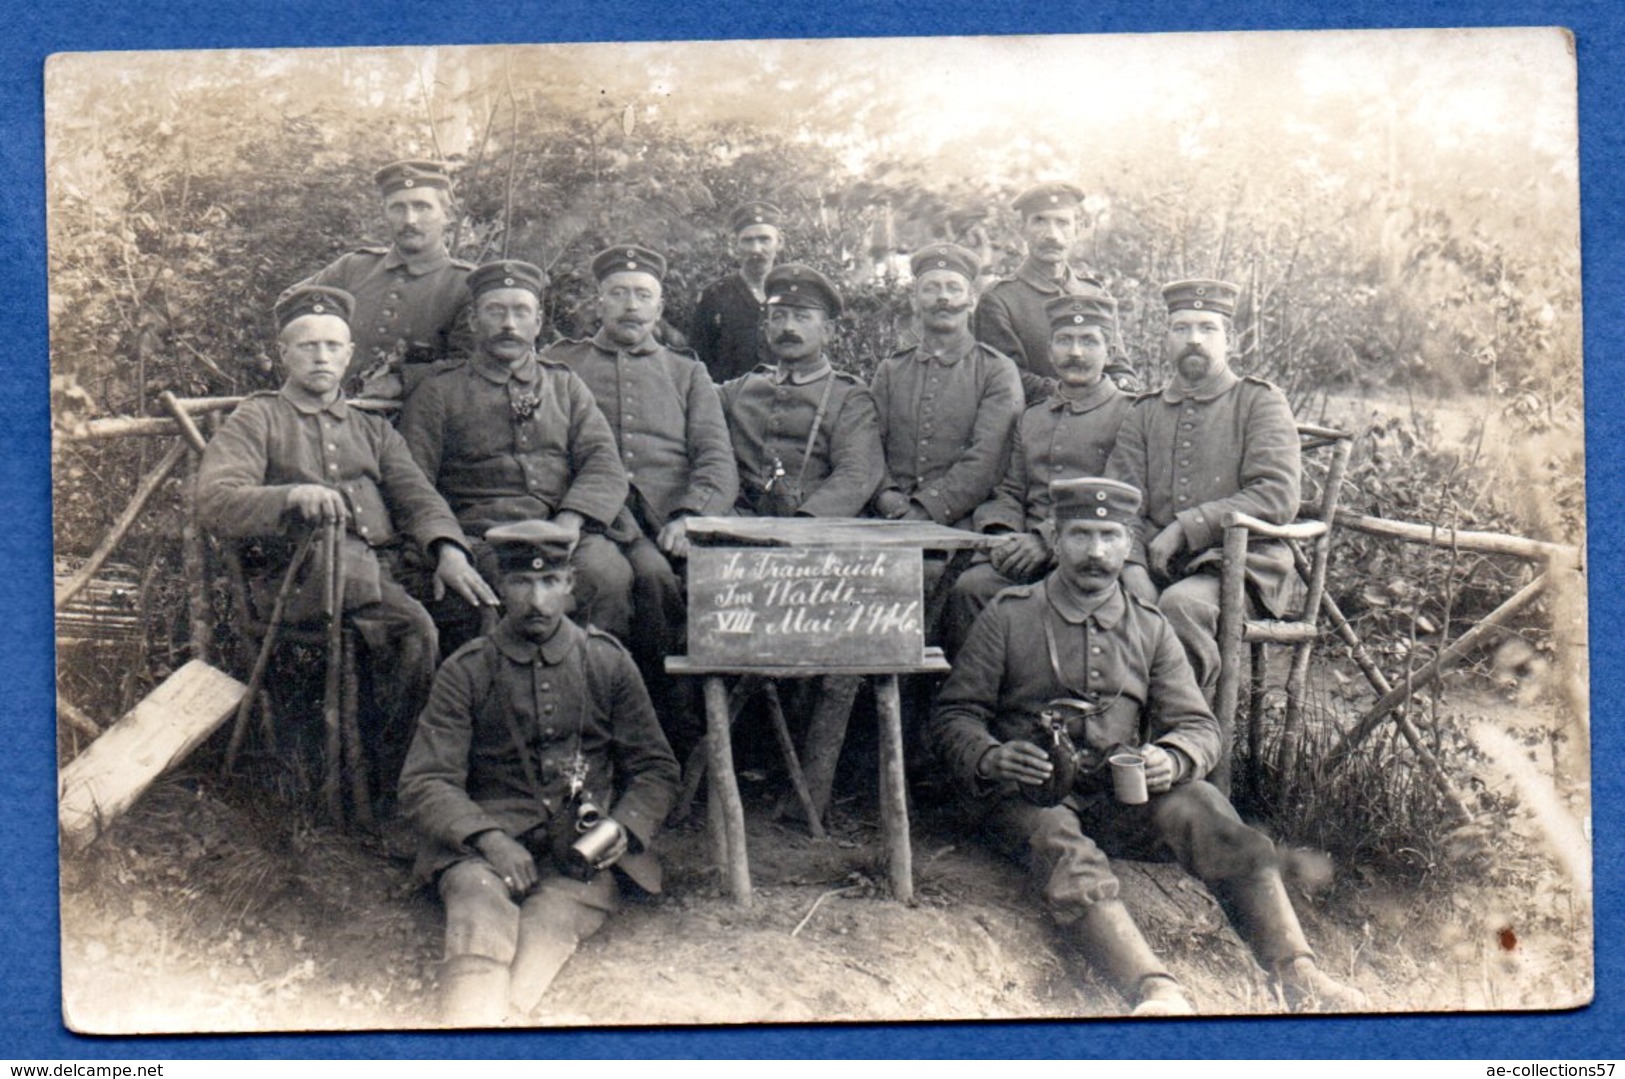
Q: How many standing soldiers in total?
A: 3